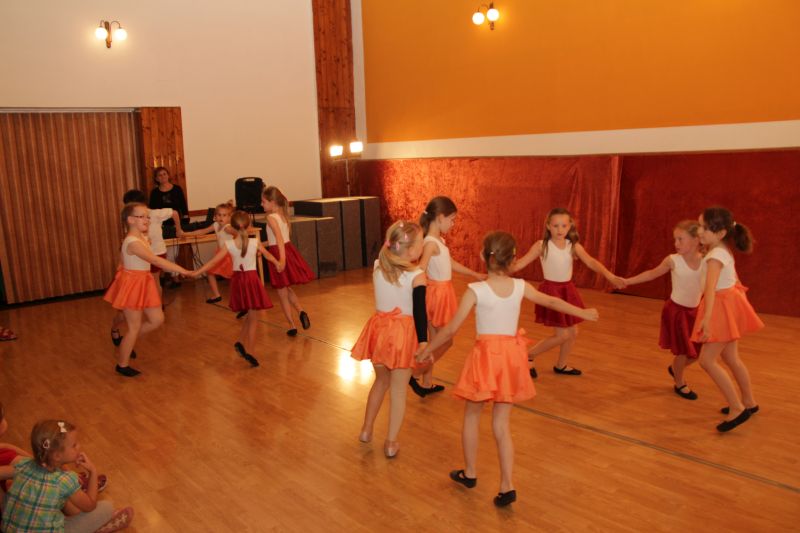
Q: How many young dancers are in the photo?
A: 11